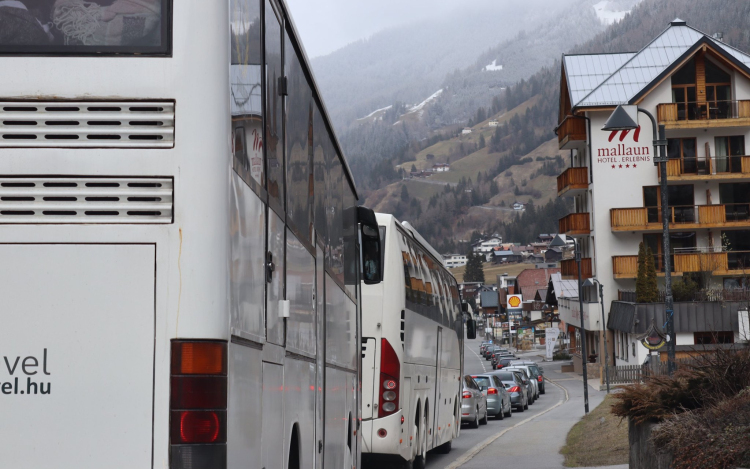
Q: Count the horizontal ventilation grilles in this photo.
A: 2